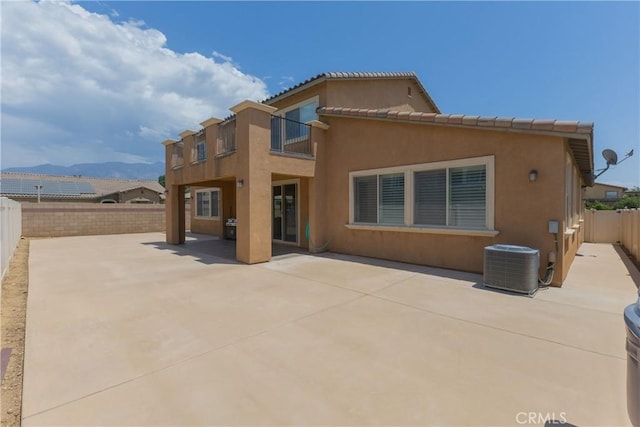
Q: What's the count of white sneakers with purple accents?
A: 0